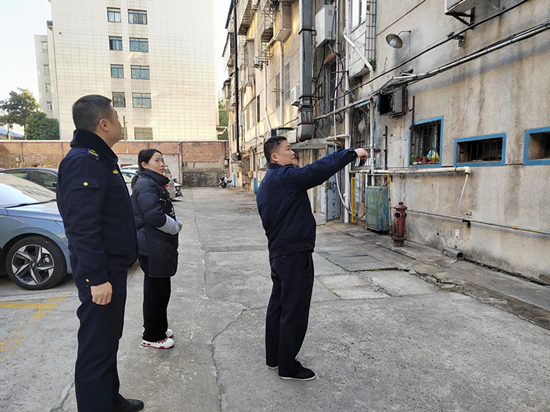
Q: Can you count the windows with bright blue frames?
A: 3